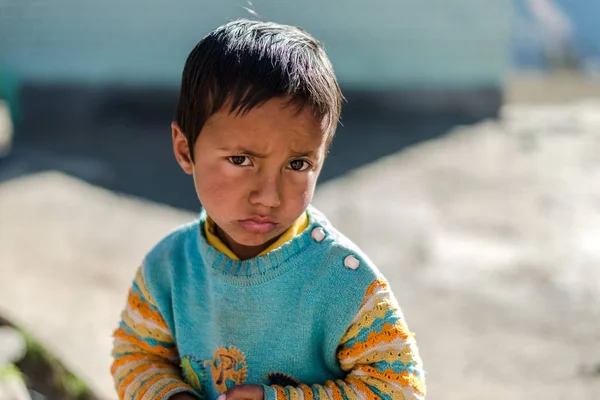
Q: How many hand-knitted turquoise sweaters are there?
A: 1